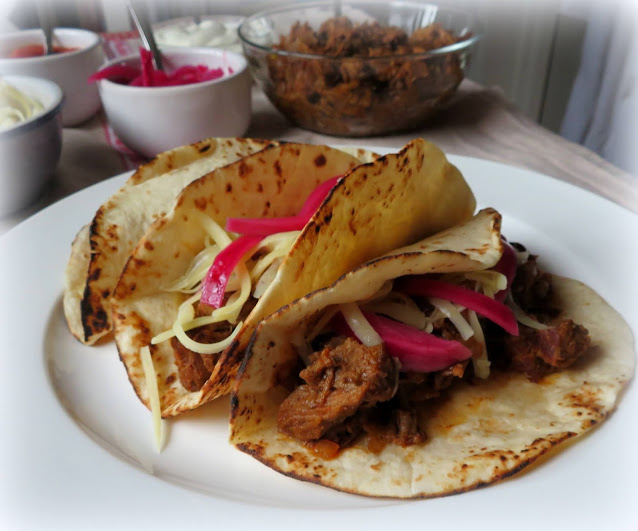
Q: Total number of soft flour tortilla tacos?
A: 3